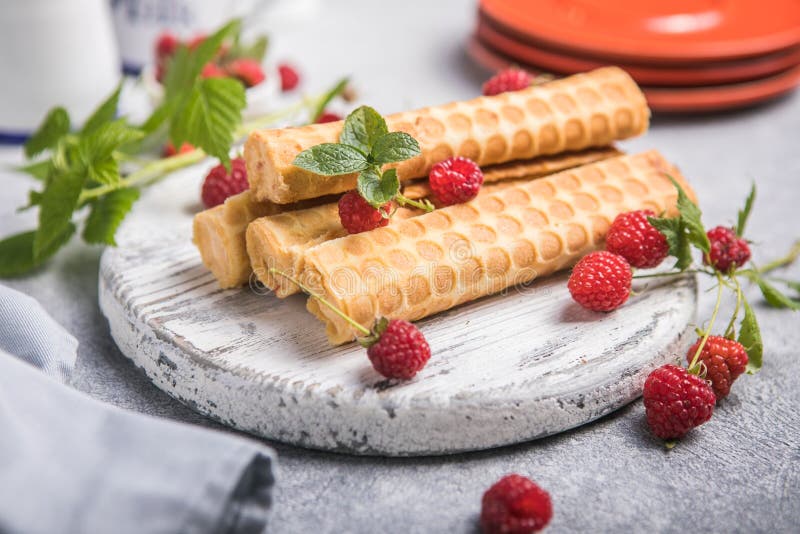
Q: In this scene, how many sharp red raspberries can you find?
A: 8